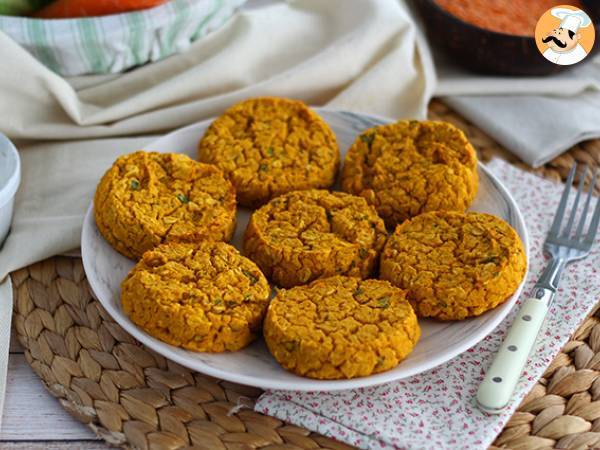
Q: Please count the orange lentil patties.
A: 7